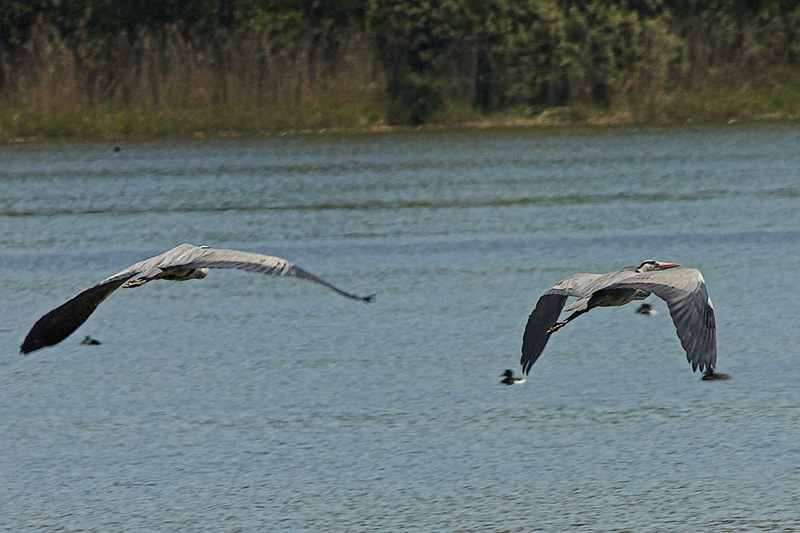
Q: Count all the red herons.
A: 0